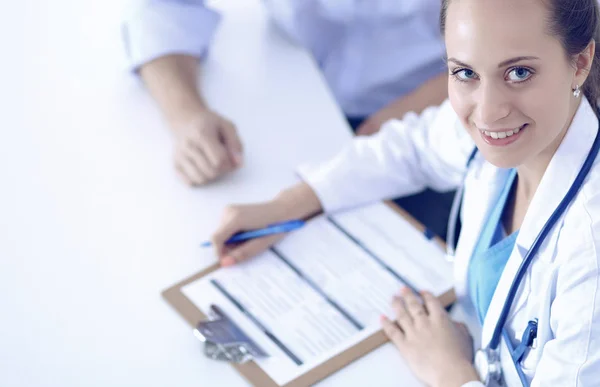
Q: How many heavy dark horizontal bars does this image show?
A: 3